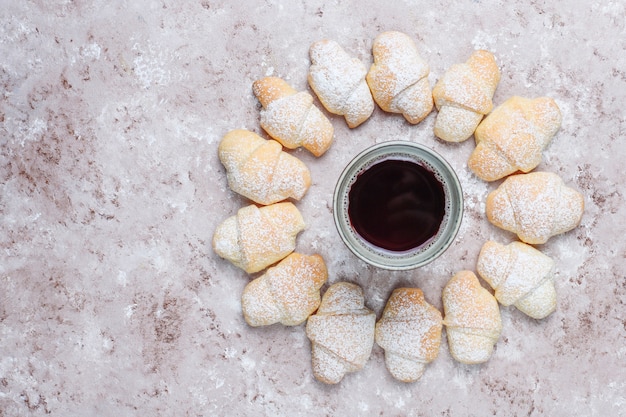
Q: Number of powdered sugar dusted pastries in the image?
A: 13